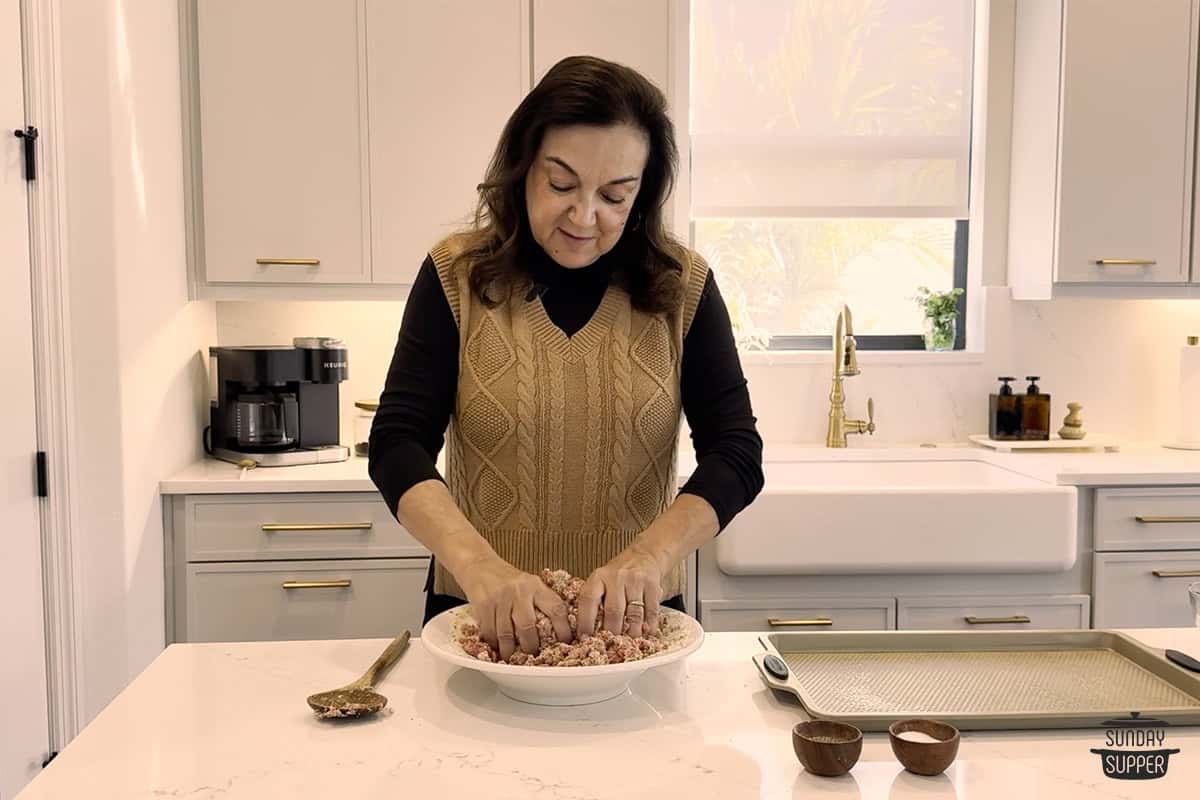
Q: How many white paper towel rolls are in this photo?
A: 1